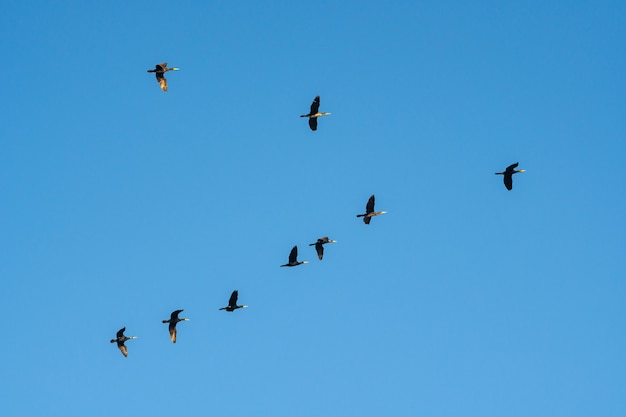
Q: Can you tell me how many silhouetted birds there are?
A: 9